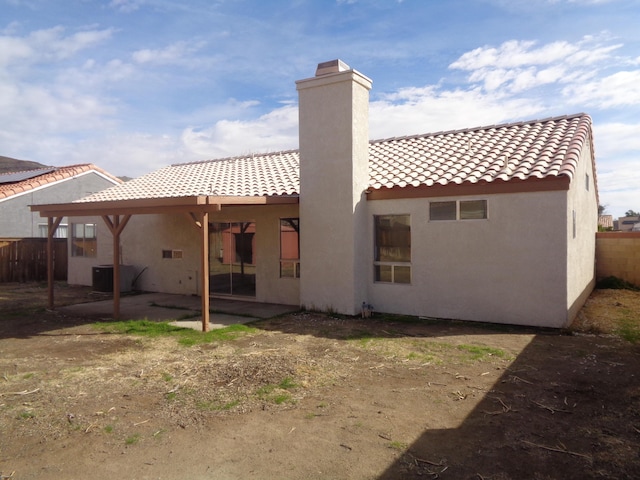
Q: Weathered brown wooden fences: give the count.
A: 1